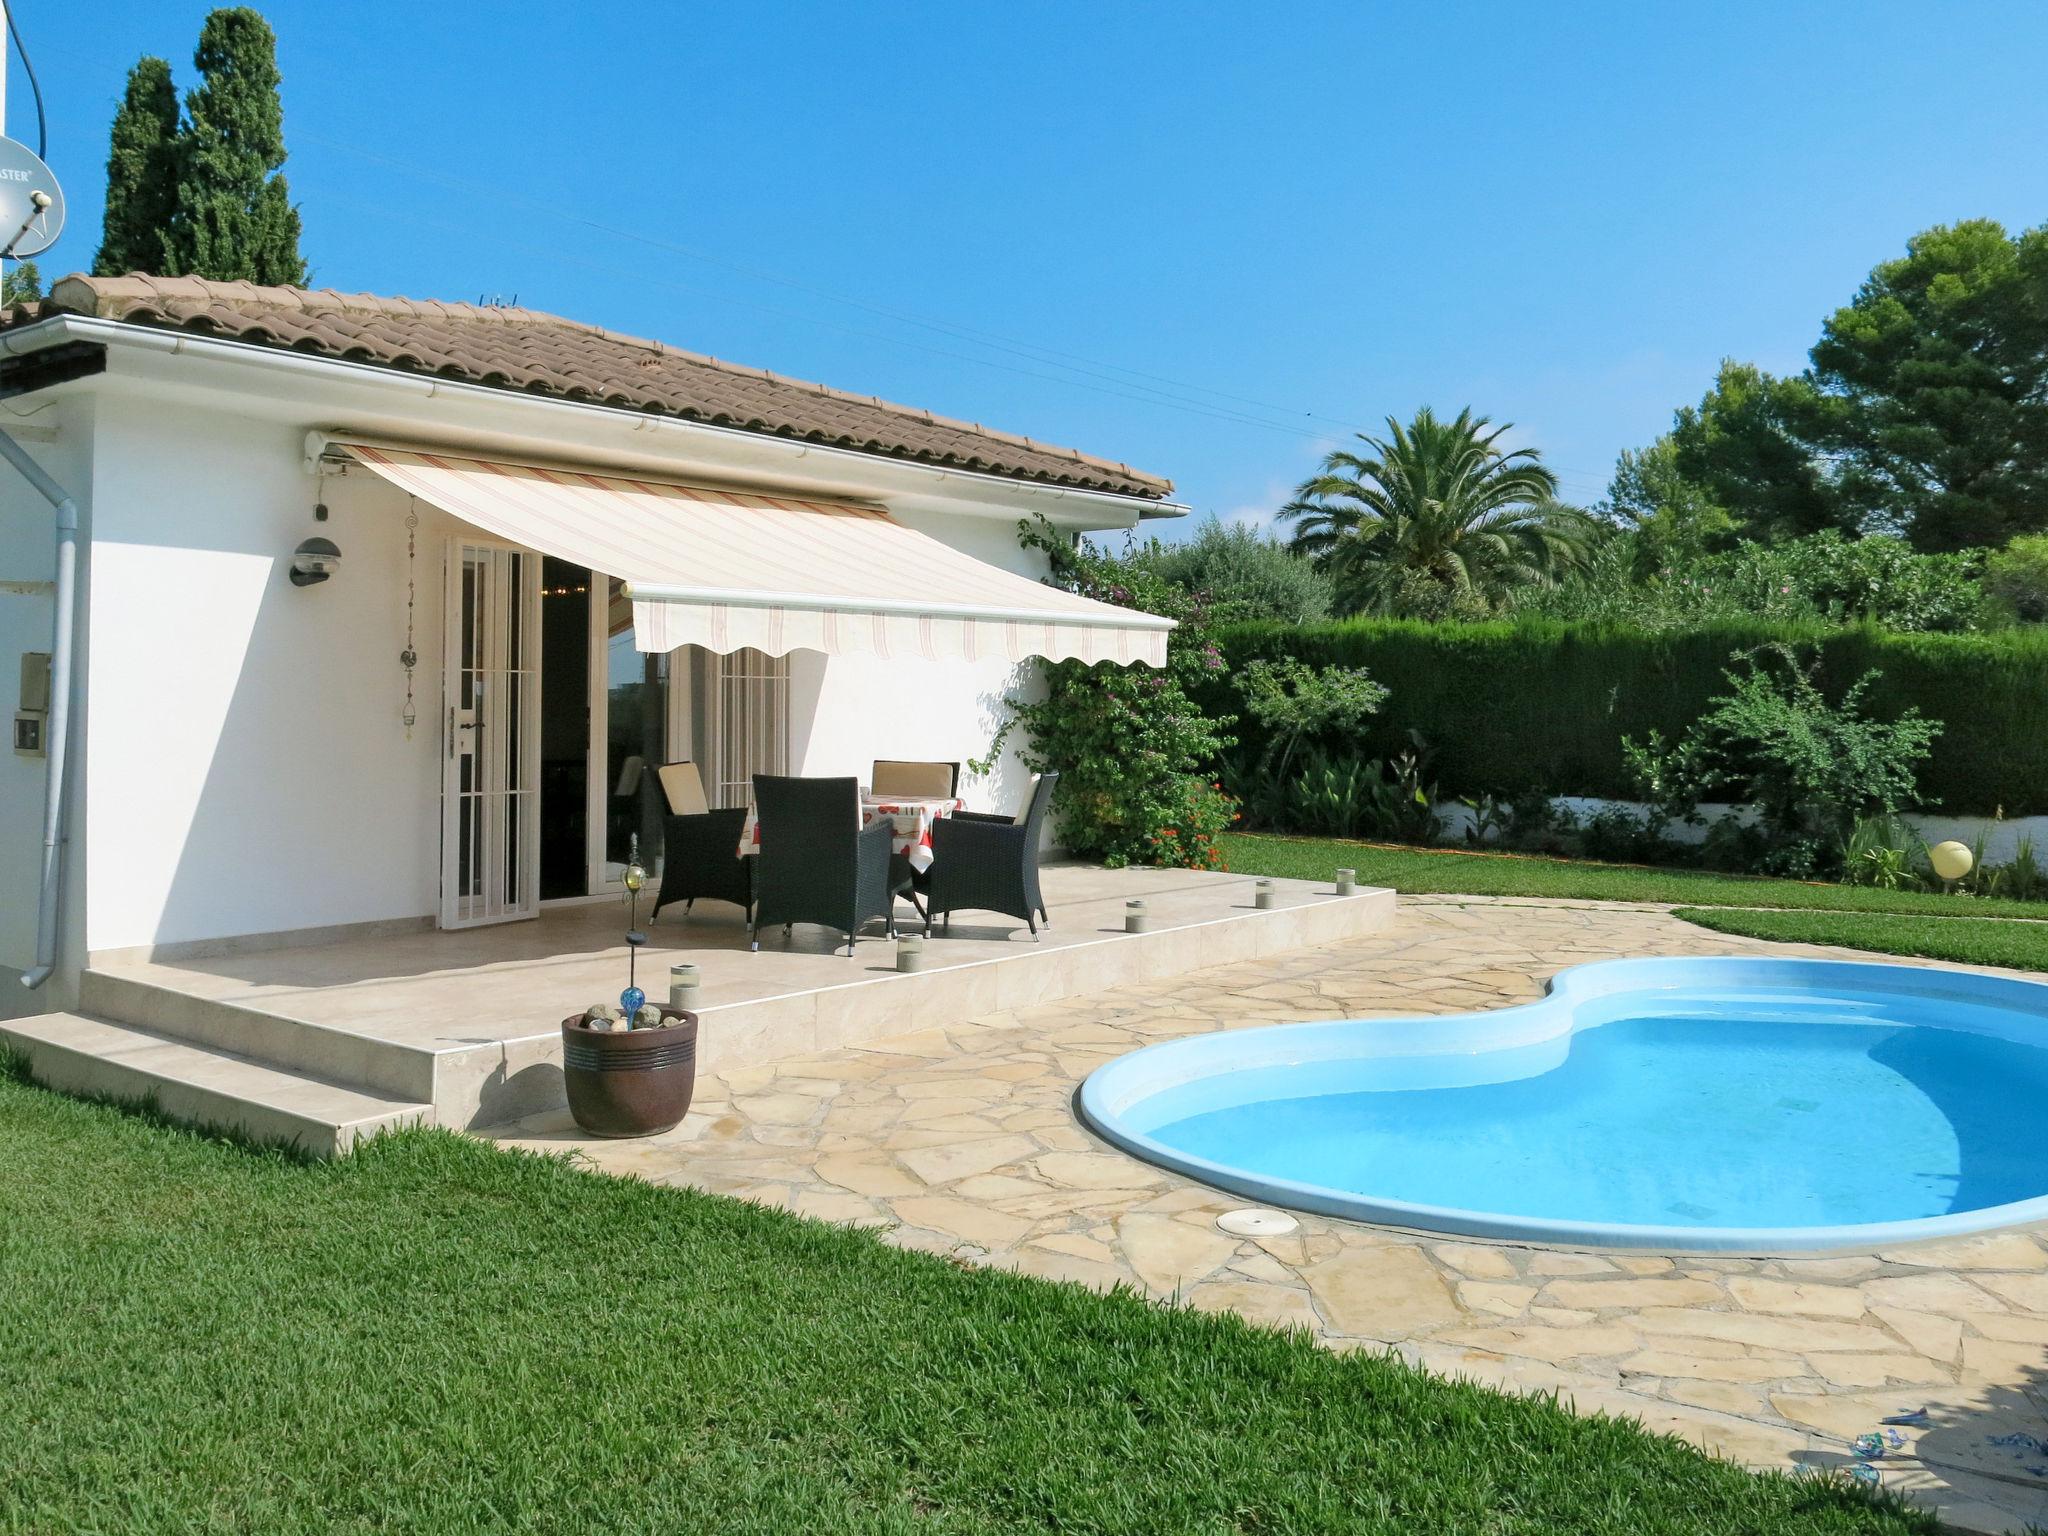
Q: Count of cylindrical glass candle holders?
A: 5